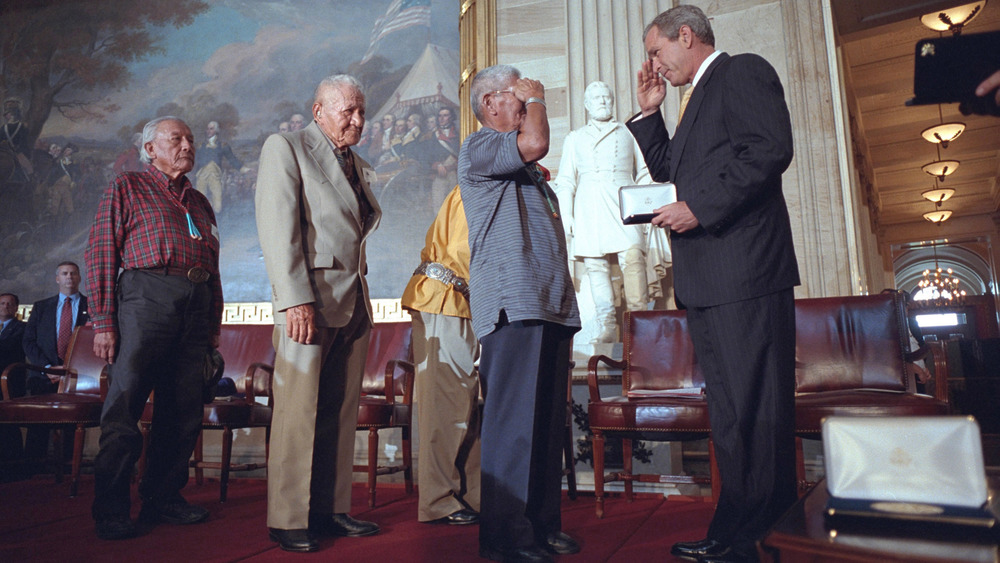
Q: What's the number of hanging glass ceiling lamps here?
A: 5